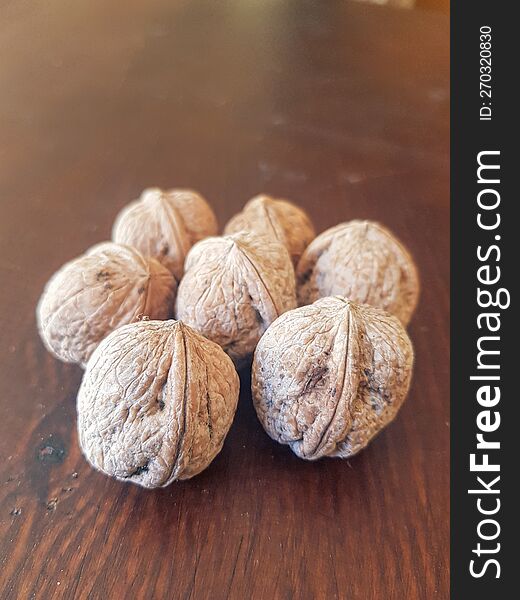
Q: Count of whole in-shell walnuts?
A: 7